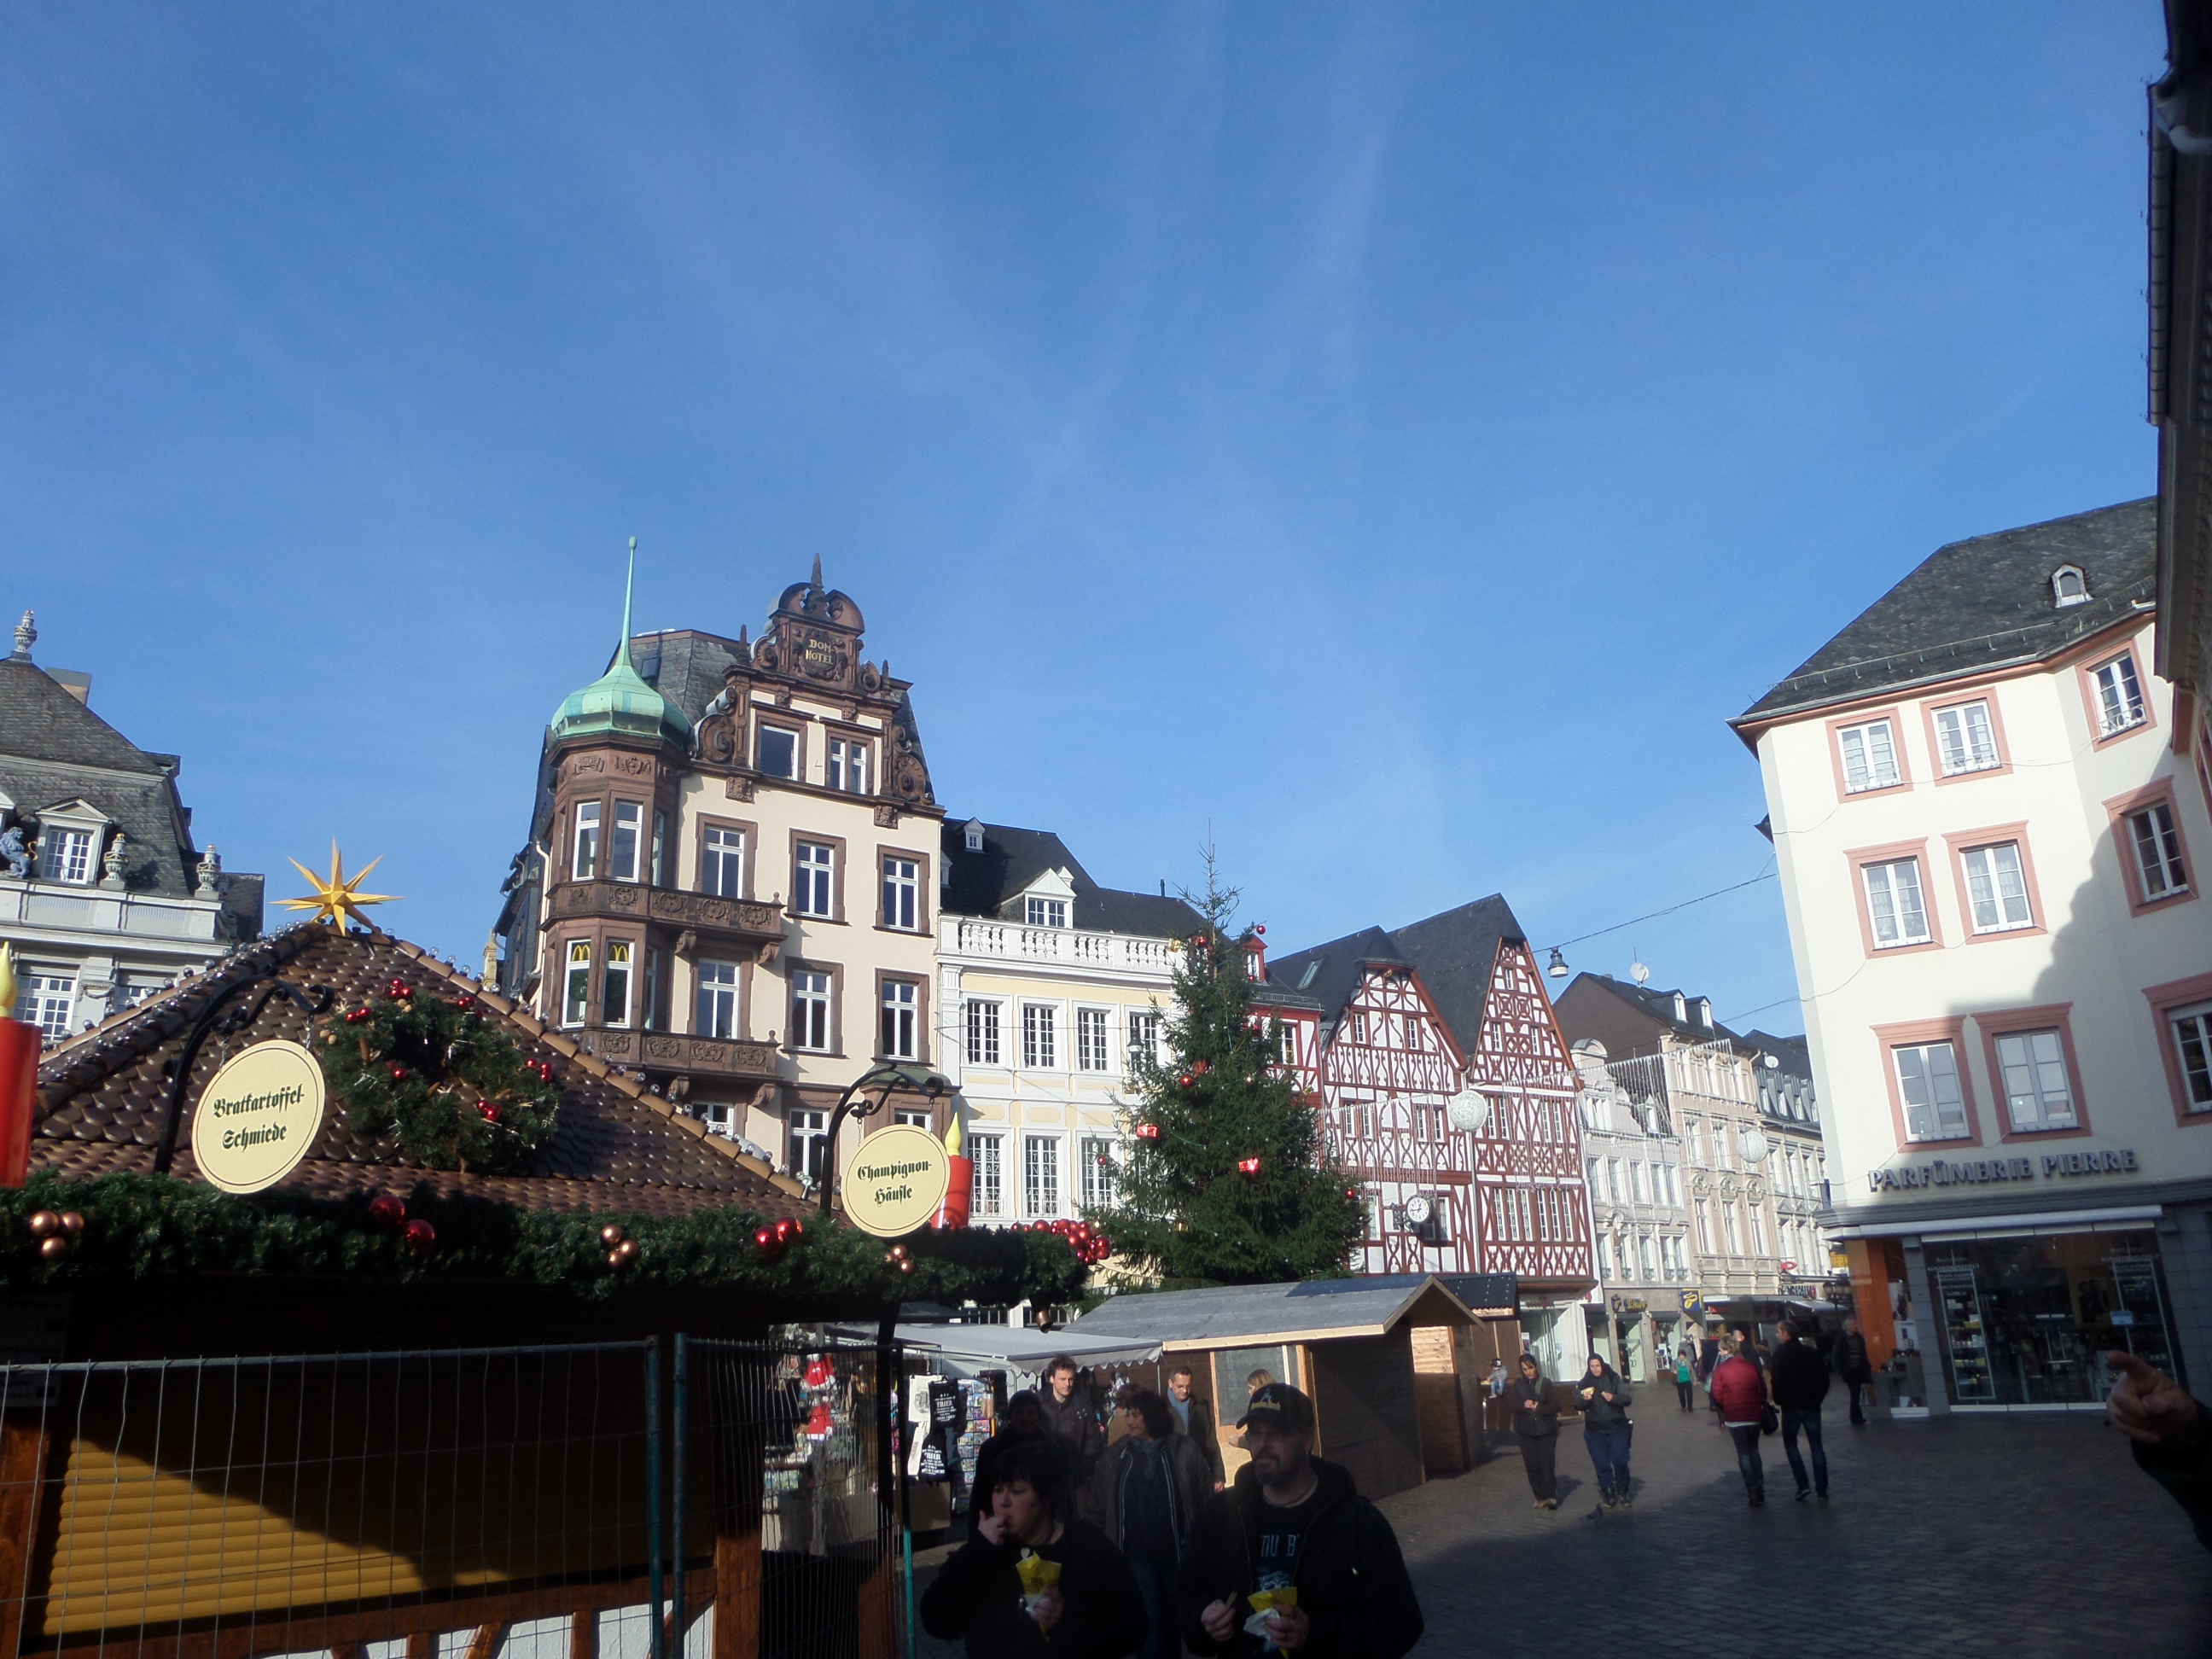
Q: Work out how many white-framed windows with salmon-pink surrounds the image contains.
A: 9